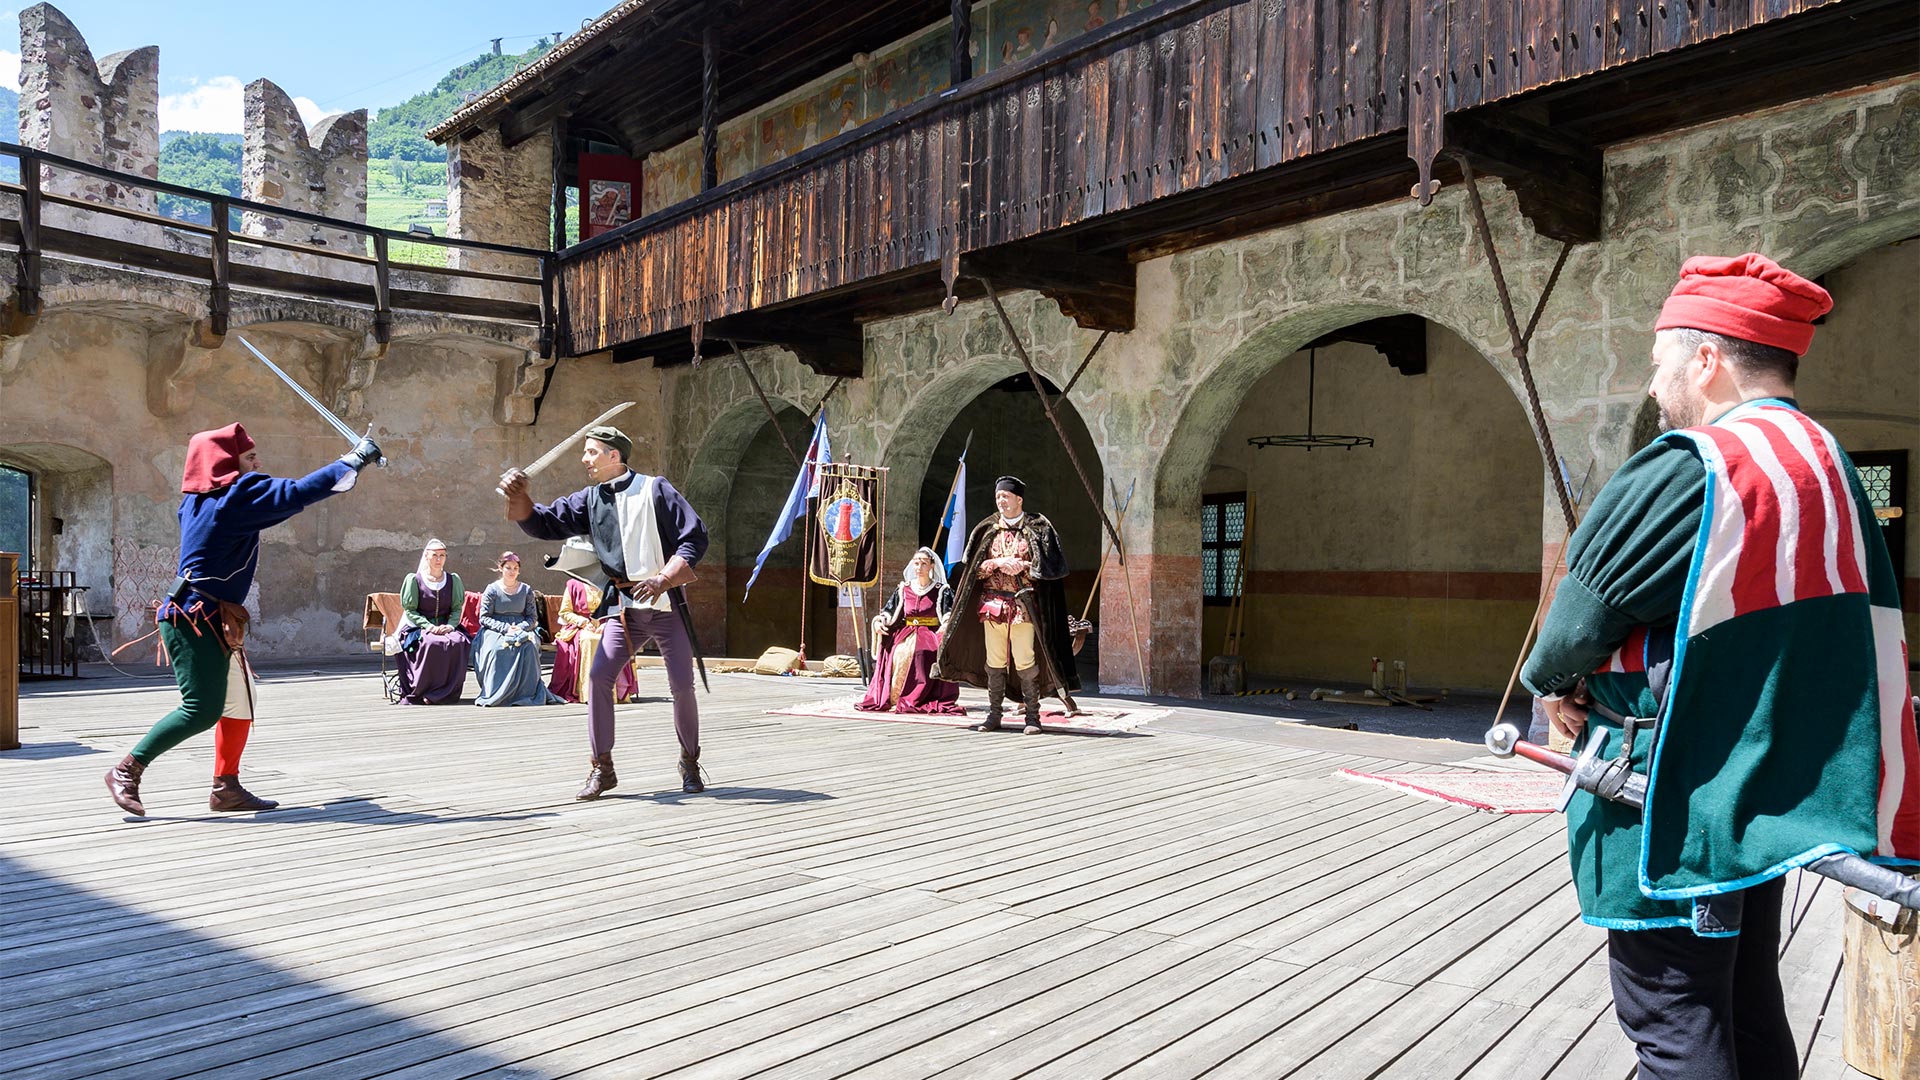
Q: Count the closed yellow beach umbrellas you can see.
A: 0